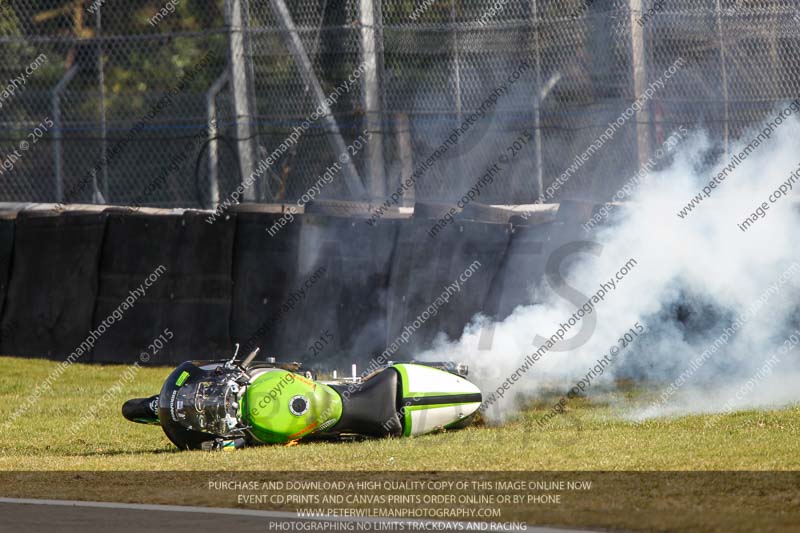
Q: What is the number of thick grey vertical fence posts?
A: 3